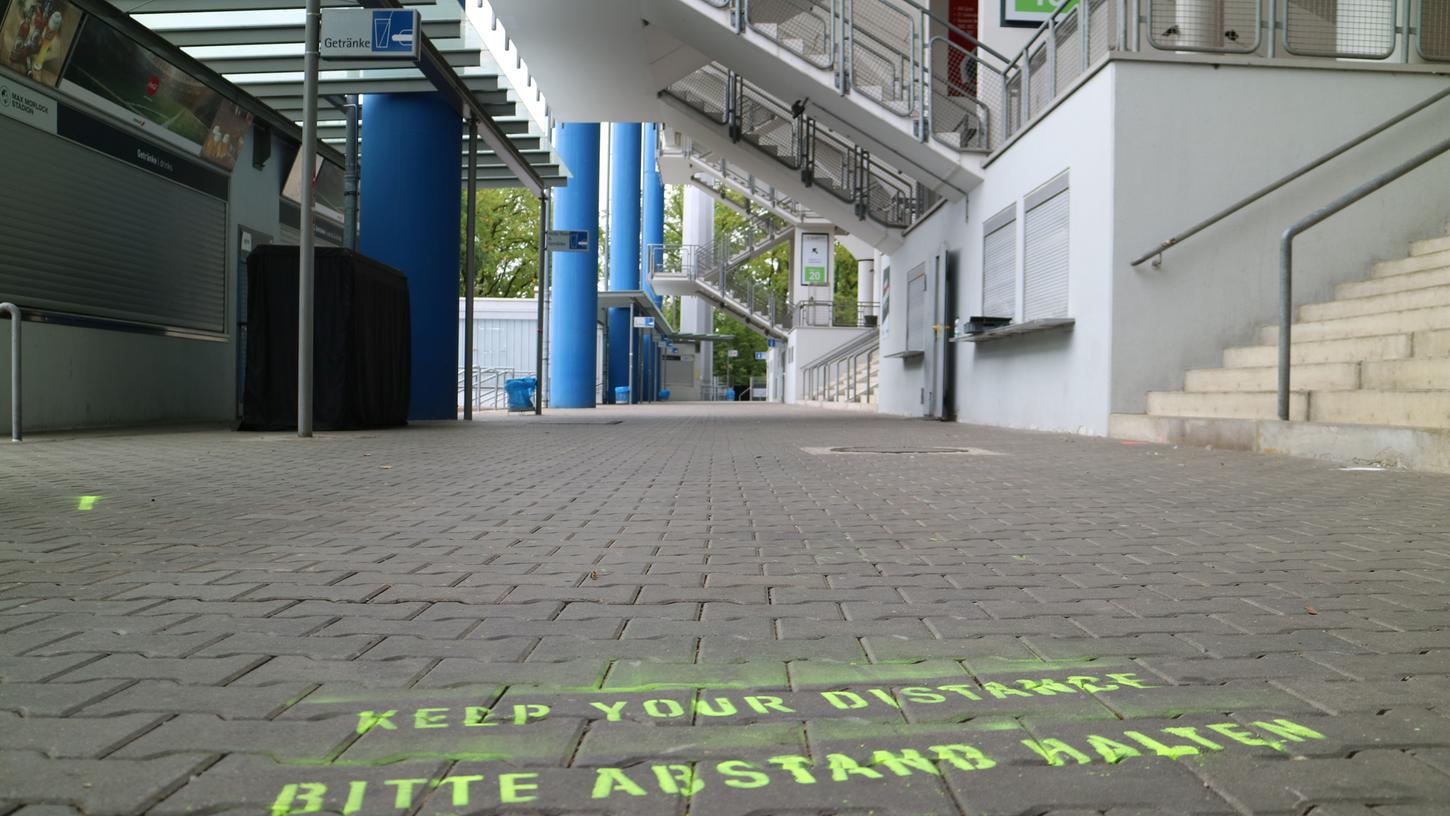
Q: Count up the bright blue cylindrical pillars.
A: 4